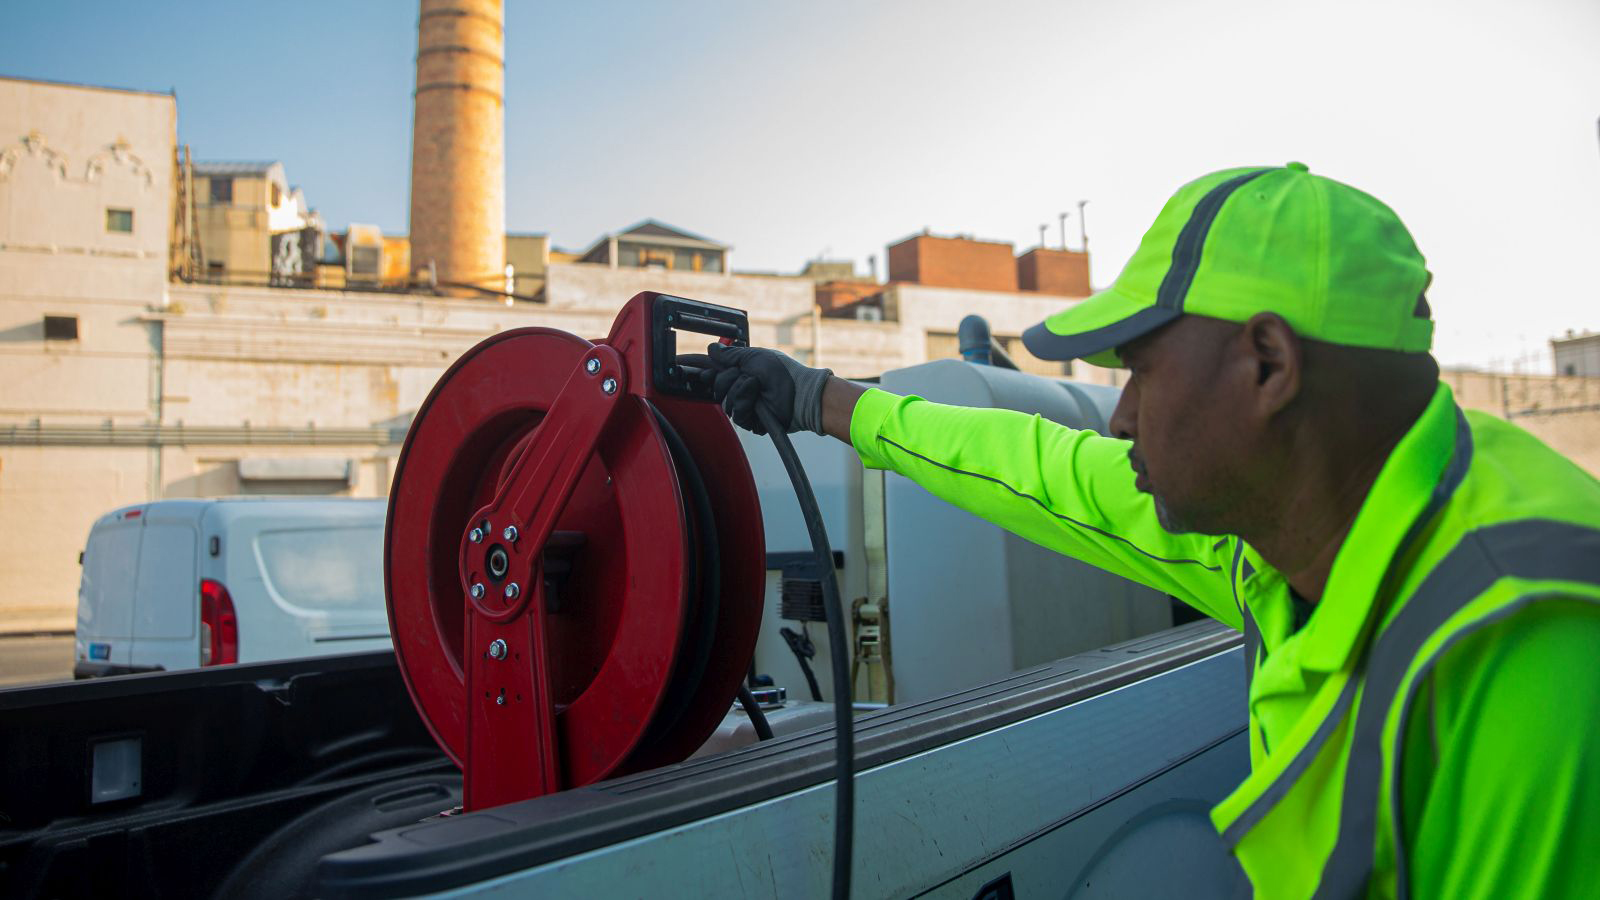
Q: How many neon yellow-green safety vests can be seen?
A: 1